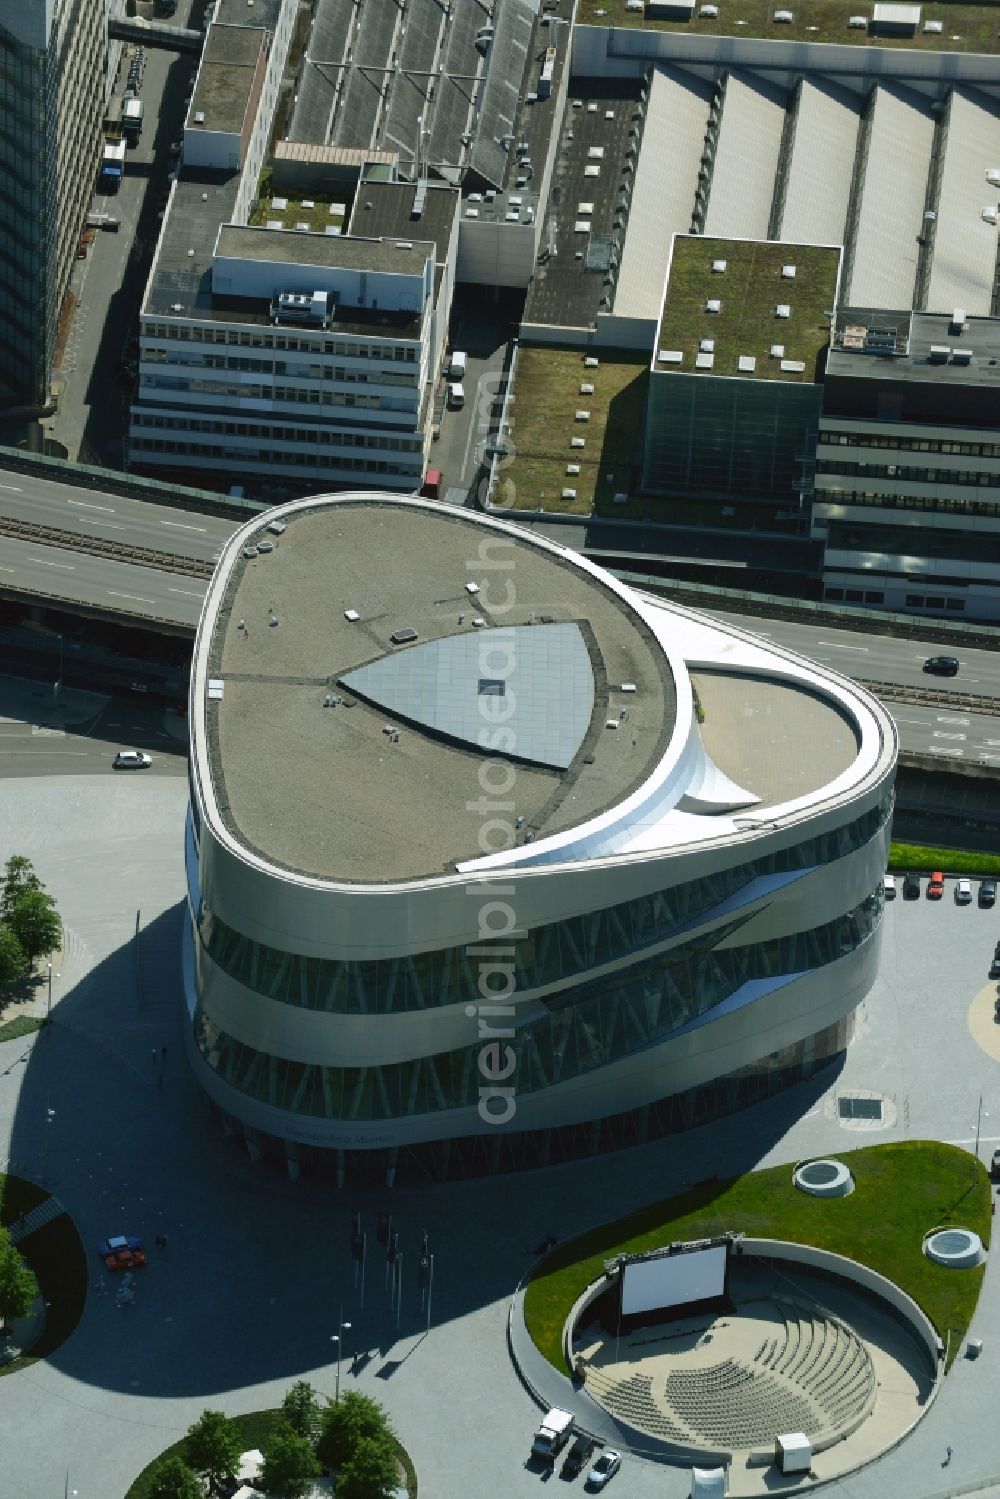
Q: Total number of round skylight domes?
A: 2